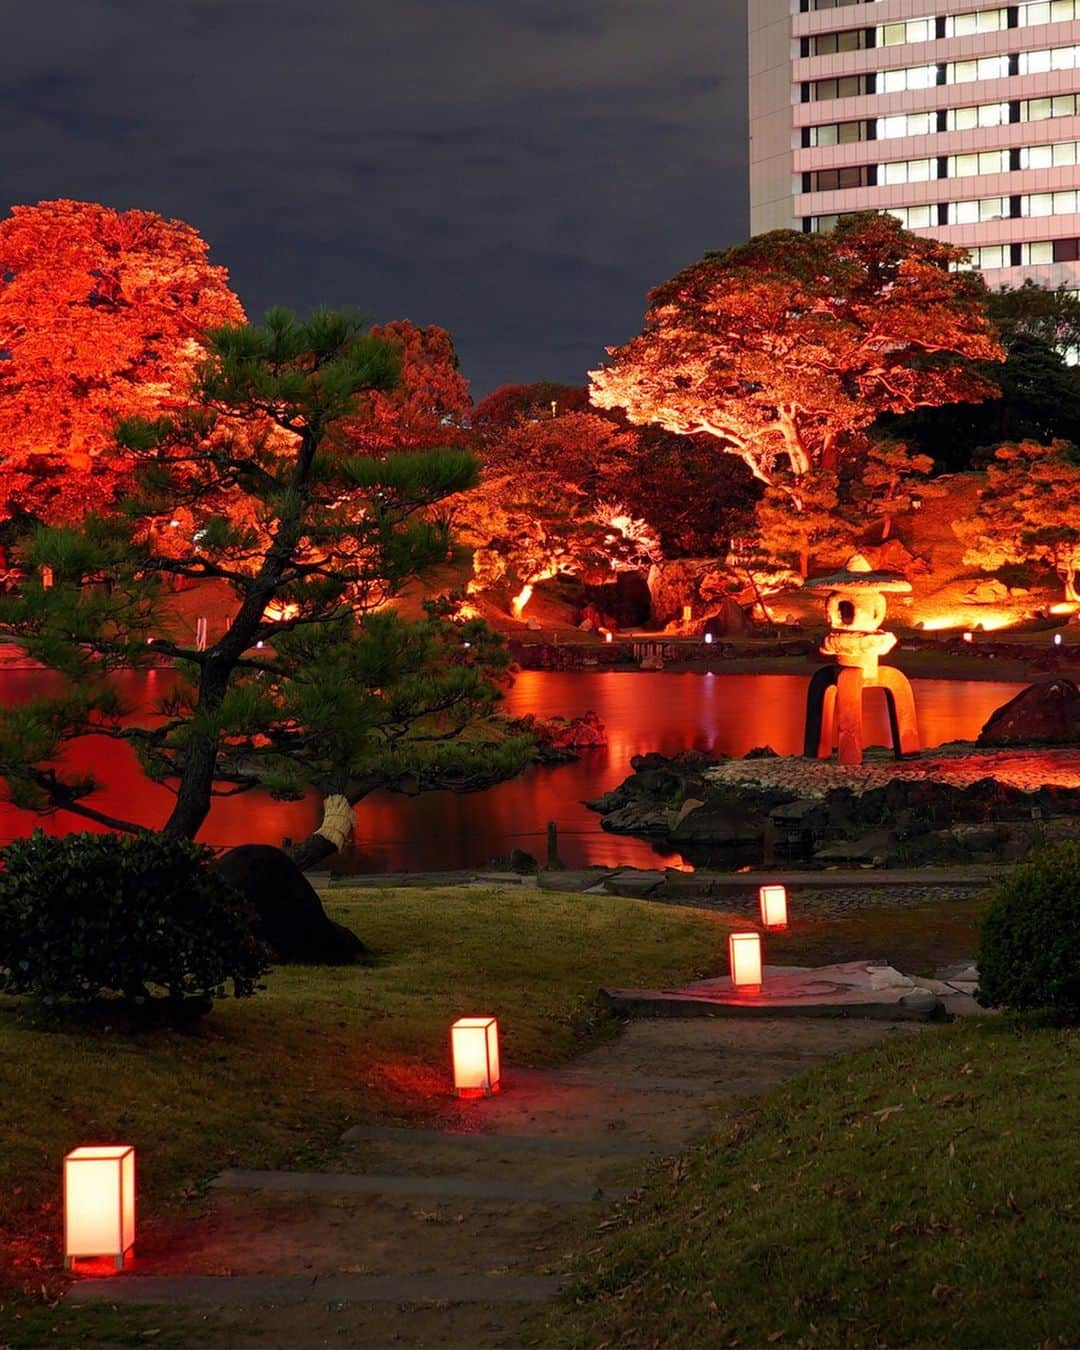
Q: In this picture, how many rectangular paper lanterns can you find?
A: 4